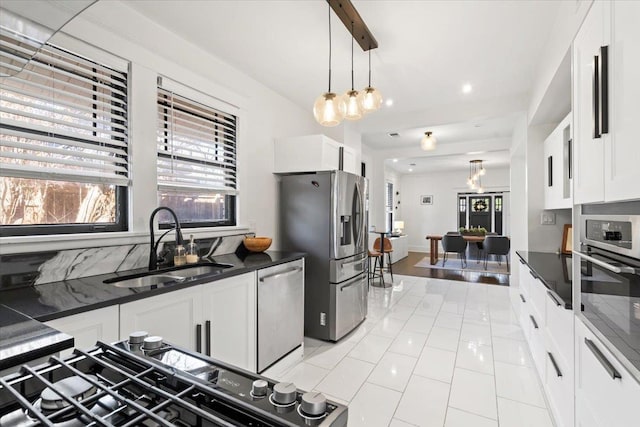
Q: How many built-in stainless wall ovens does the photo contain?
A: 1